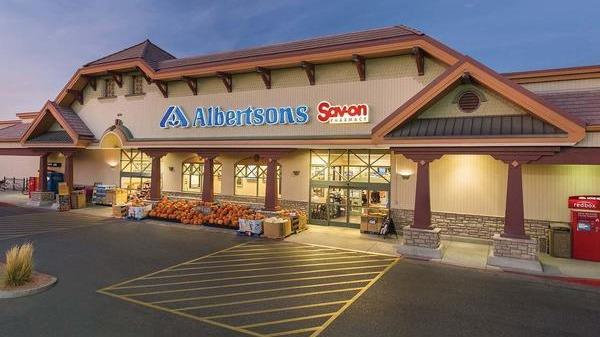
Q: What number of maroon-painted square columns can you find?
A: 7